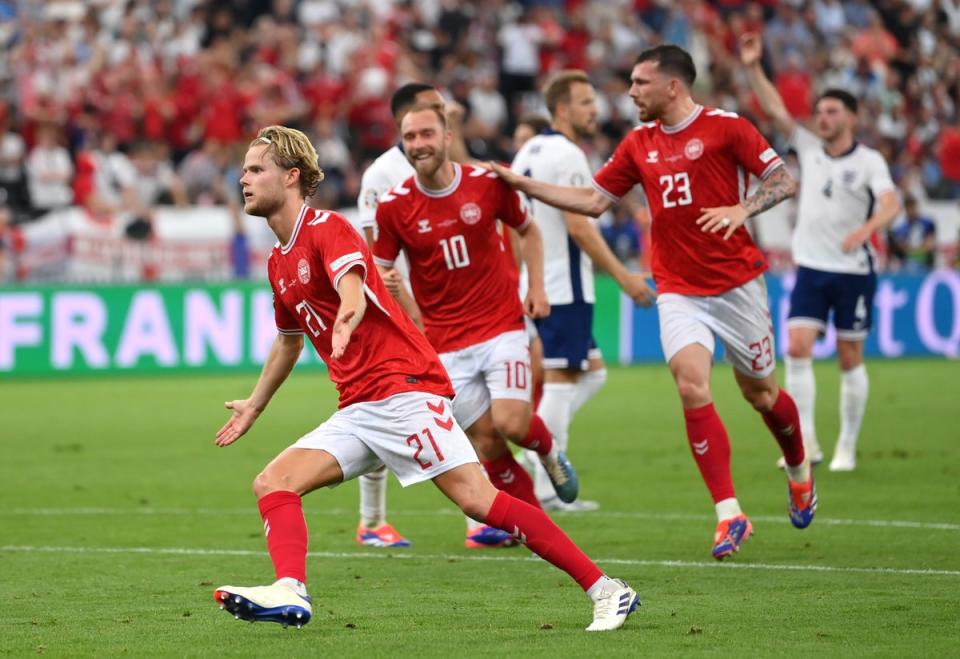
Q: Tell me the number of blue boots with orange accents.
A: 4